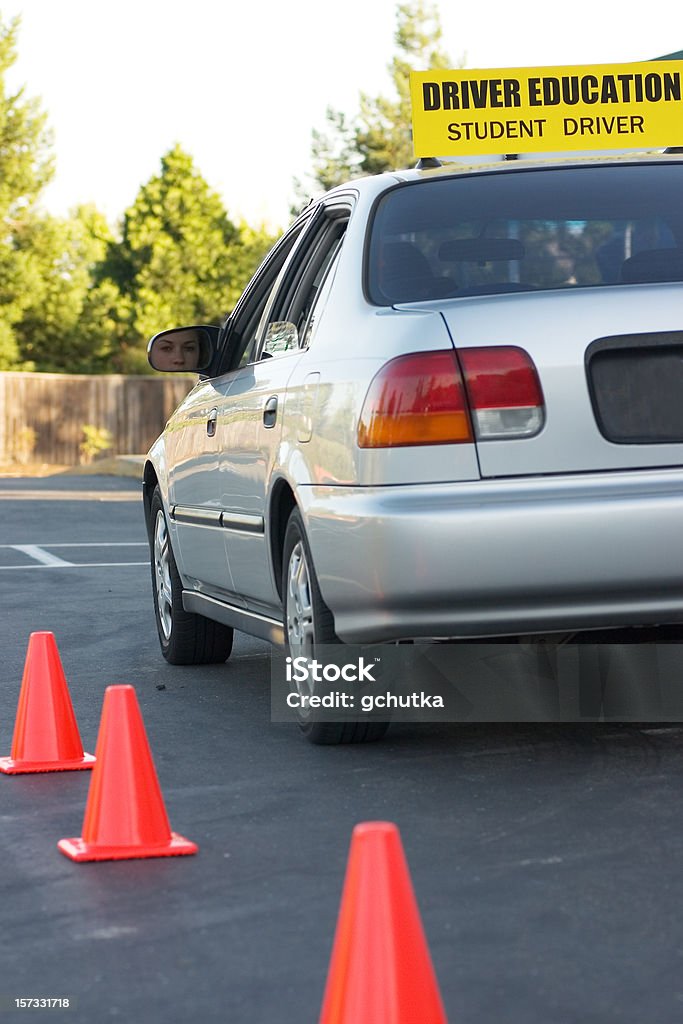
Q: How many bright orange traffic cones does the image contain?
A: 3